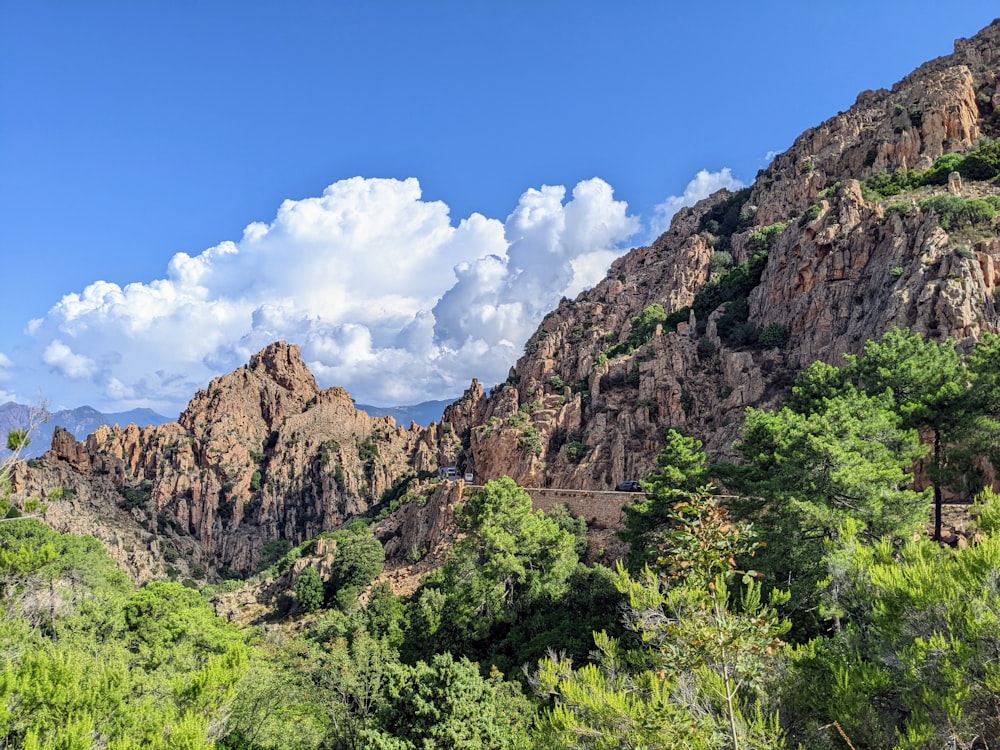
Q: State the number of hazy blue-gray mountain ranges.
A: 2